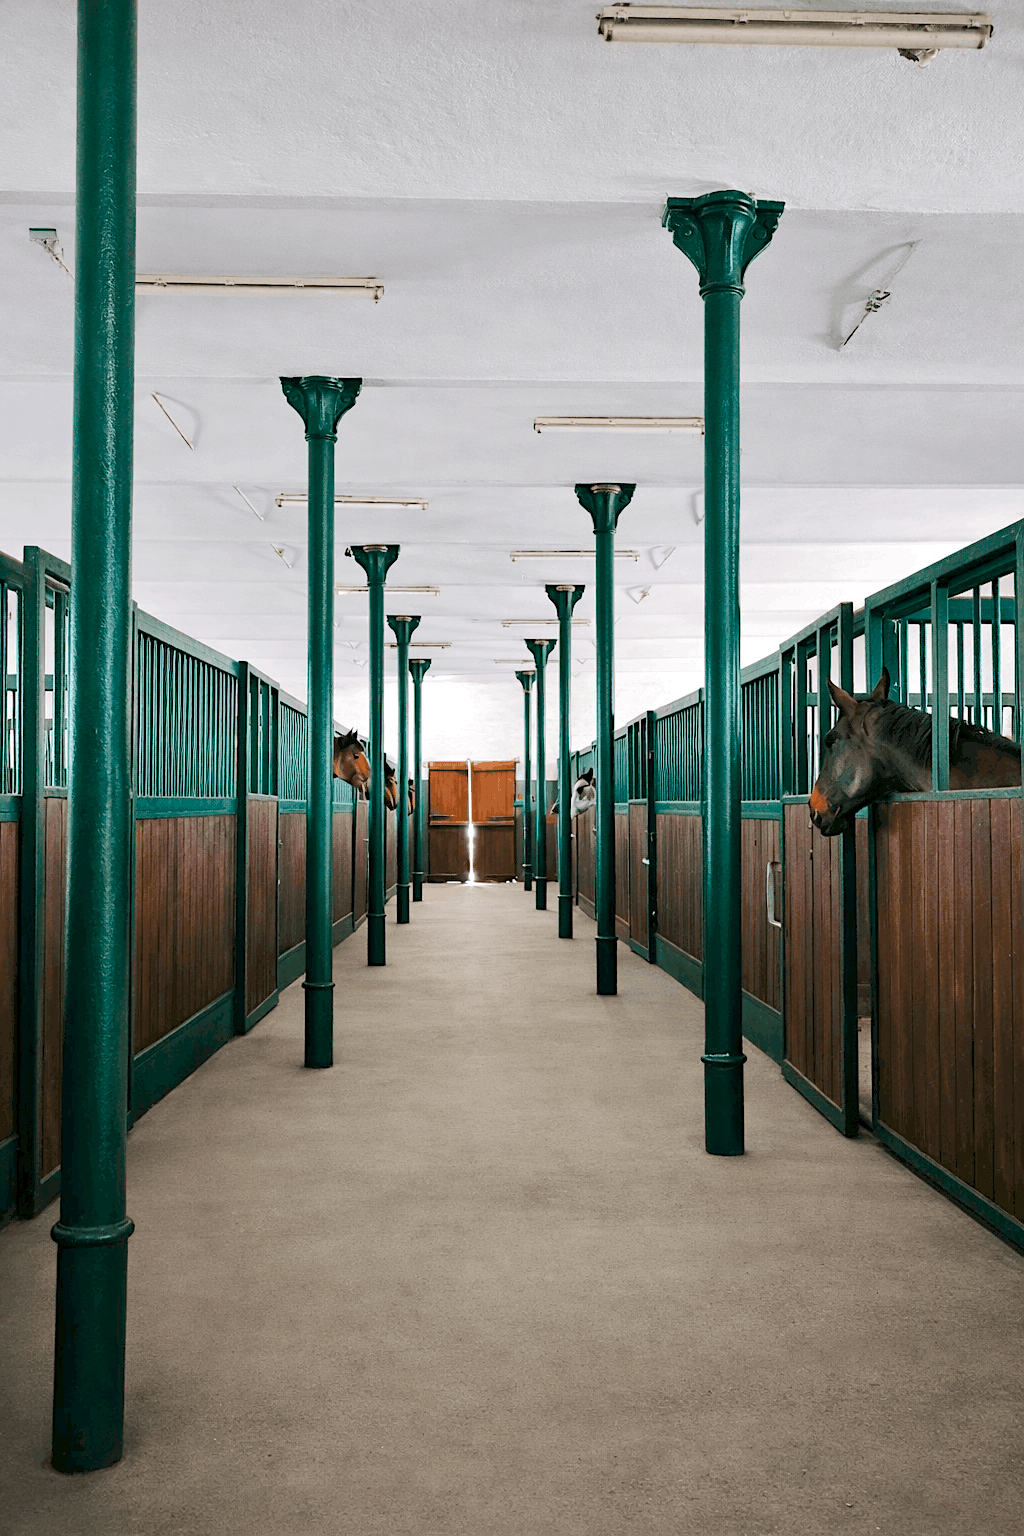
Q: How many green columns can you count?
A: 10